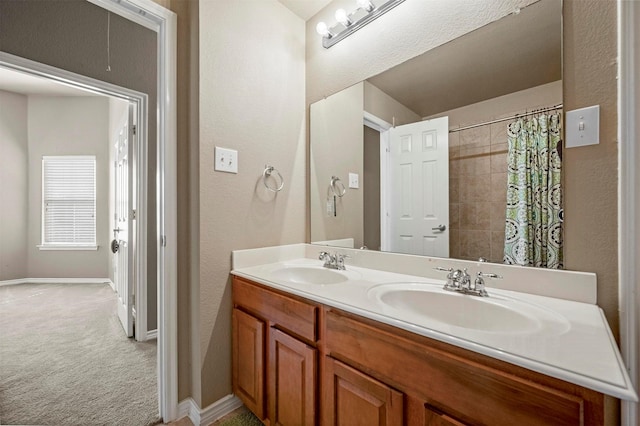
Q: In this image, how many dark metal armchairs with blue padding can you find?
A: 0